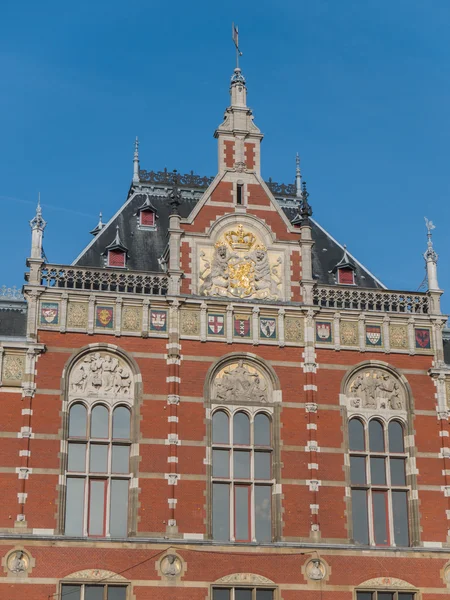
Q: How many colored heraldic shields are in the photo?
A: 9